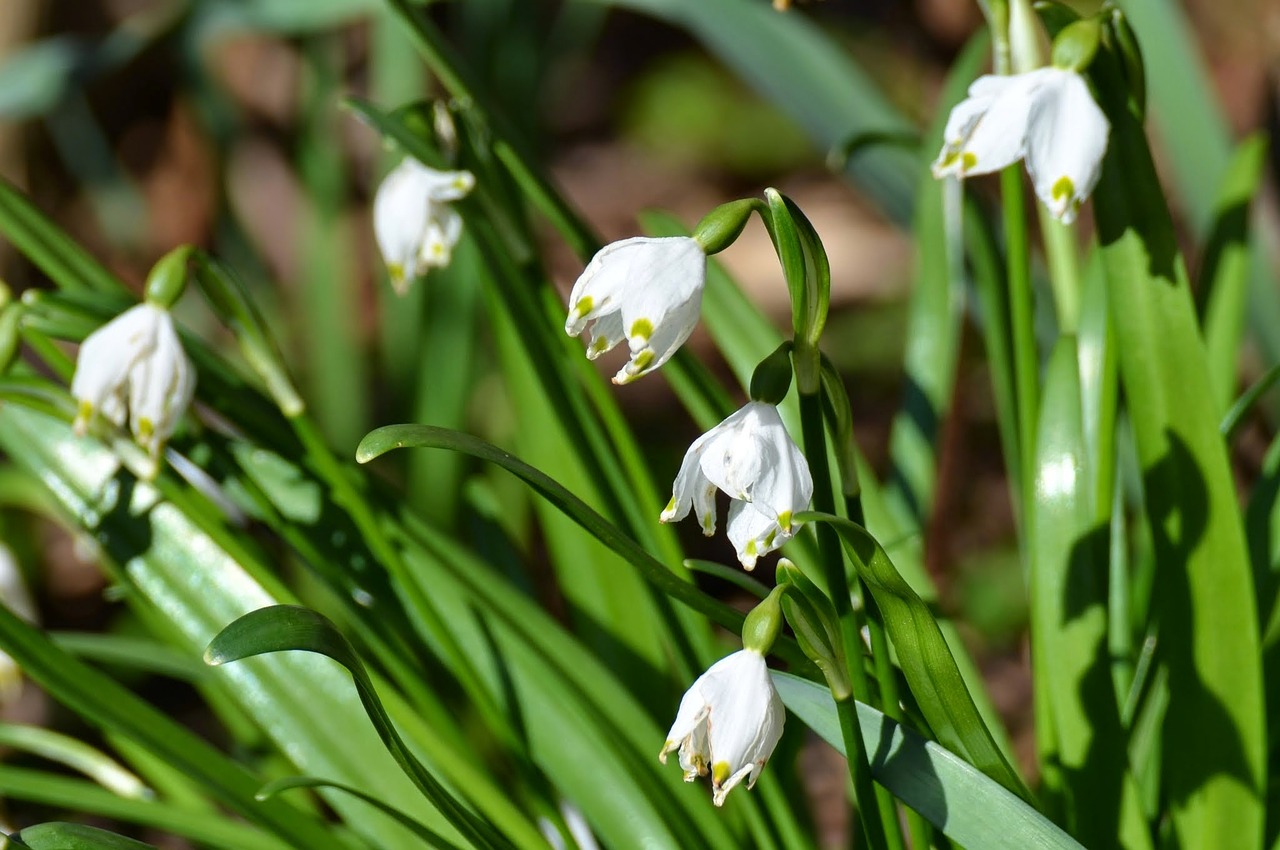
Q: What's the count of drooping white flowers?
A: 6